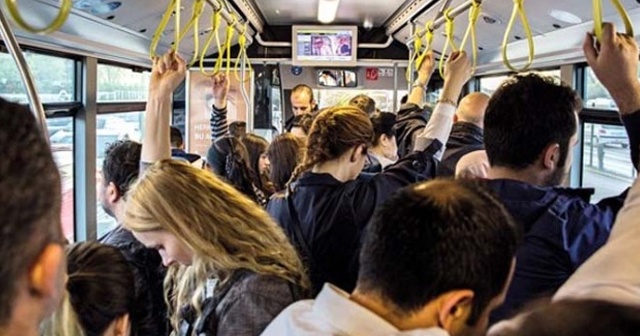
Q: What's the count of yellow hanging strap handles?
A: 12